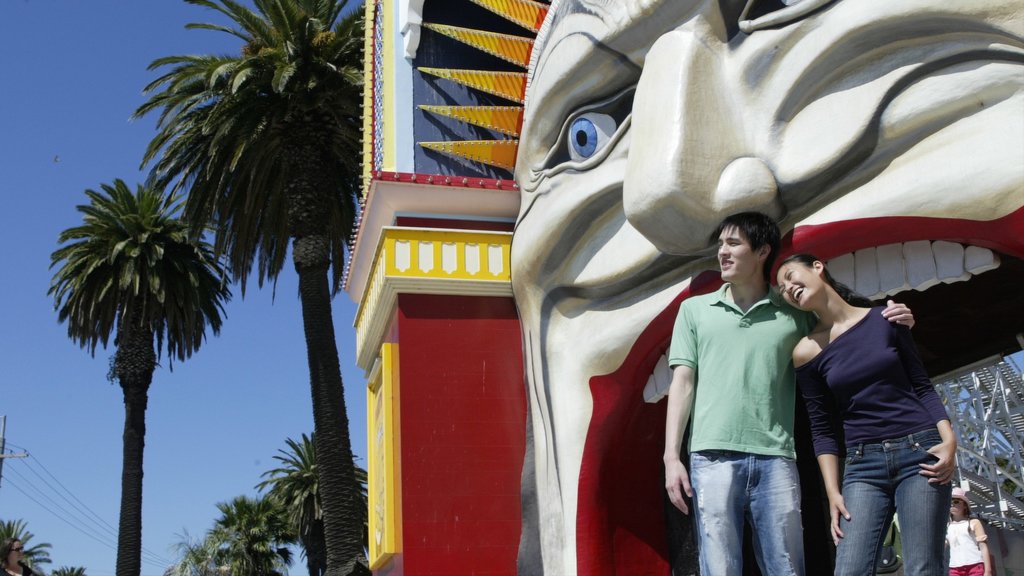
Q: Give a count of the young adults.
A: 2